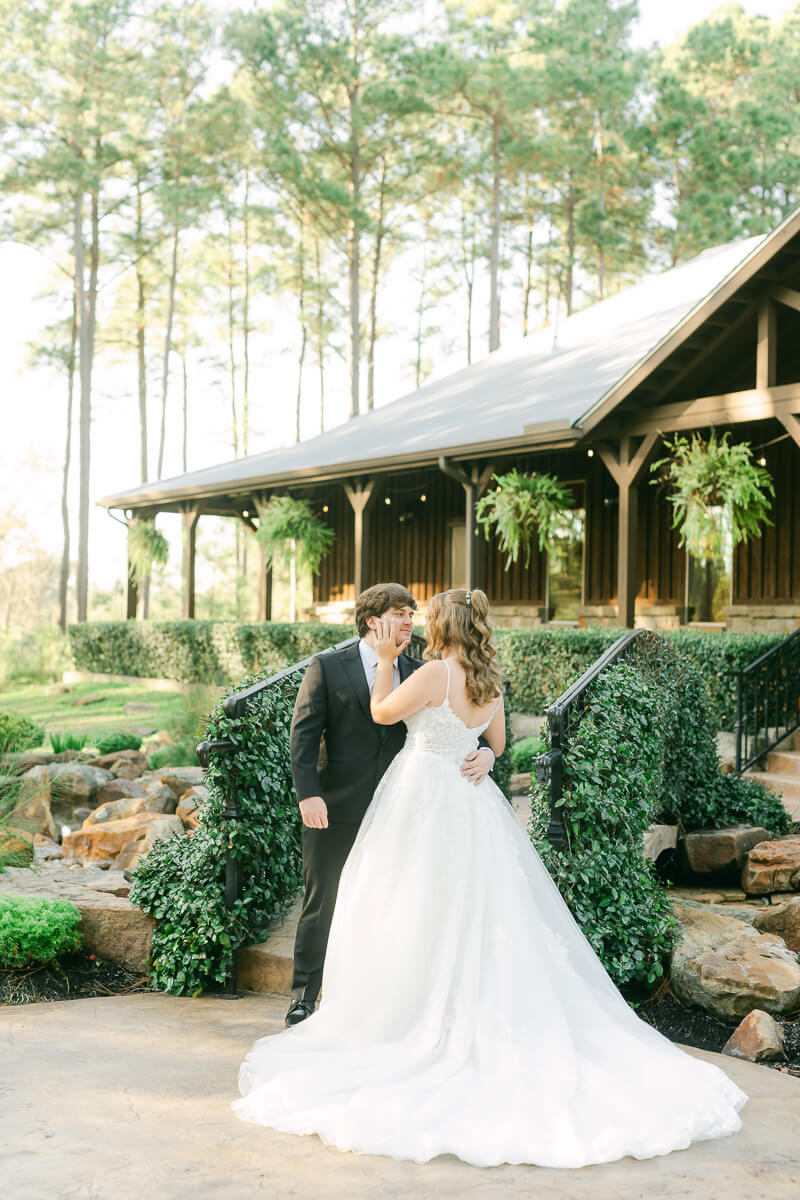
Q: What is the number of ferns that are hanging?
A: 4